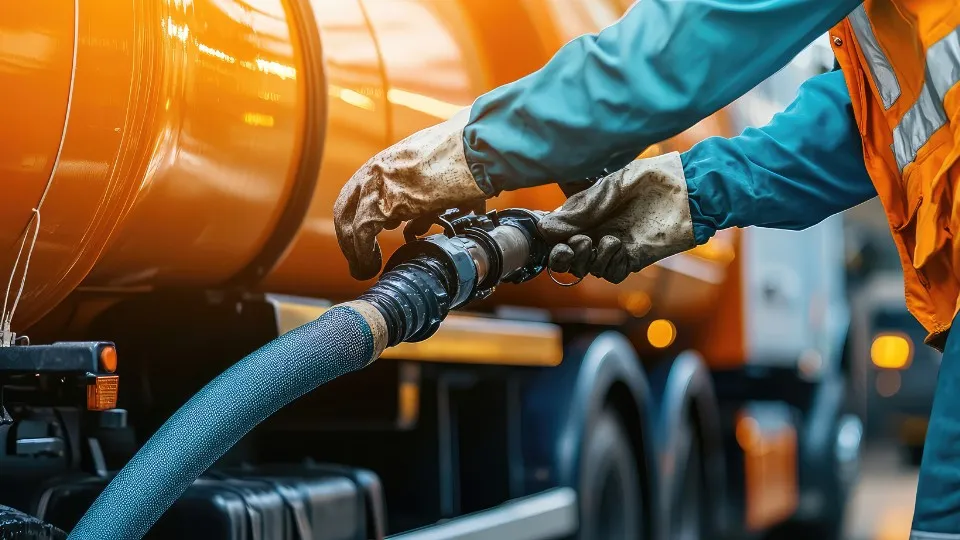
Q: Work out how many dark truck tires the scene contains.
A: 2